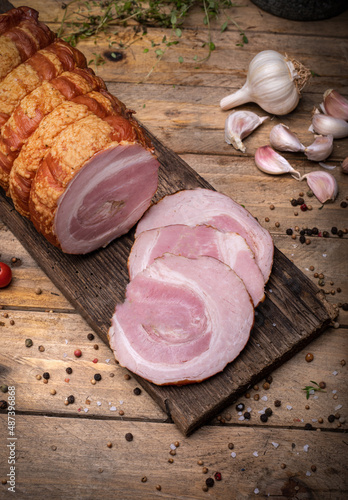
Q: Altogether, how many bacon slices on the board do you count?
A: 3